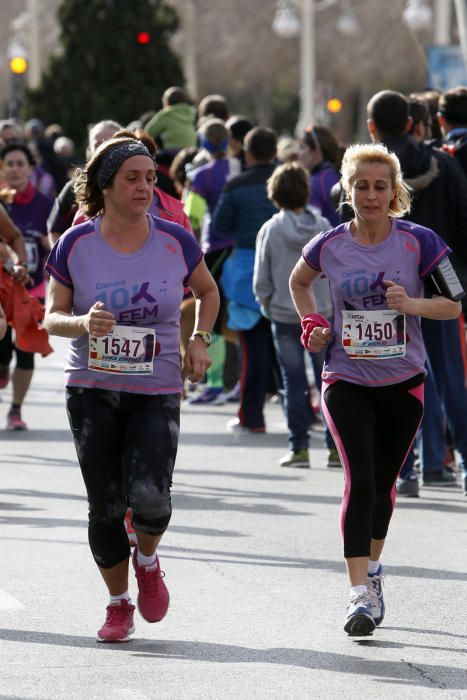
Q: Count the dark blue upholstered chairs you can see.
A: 0